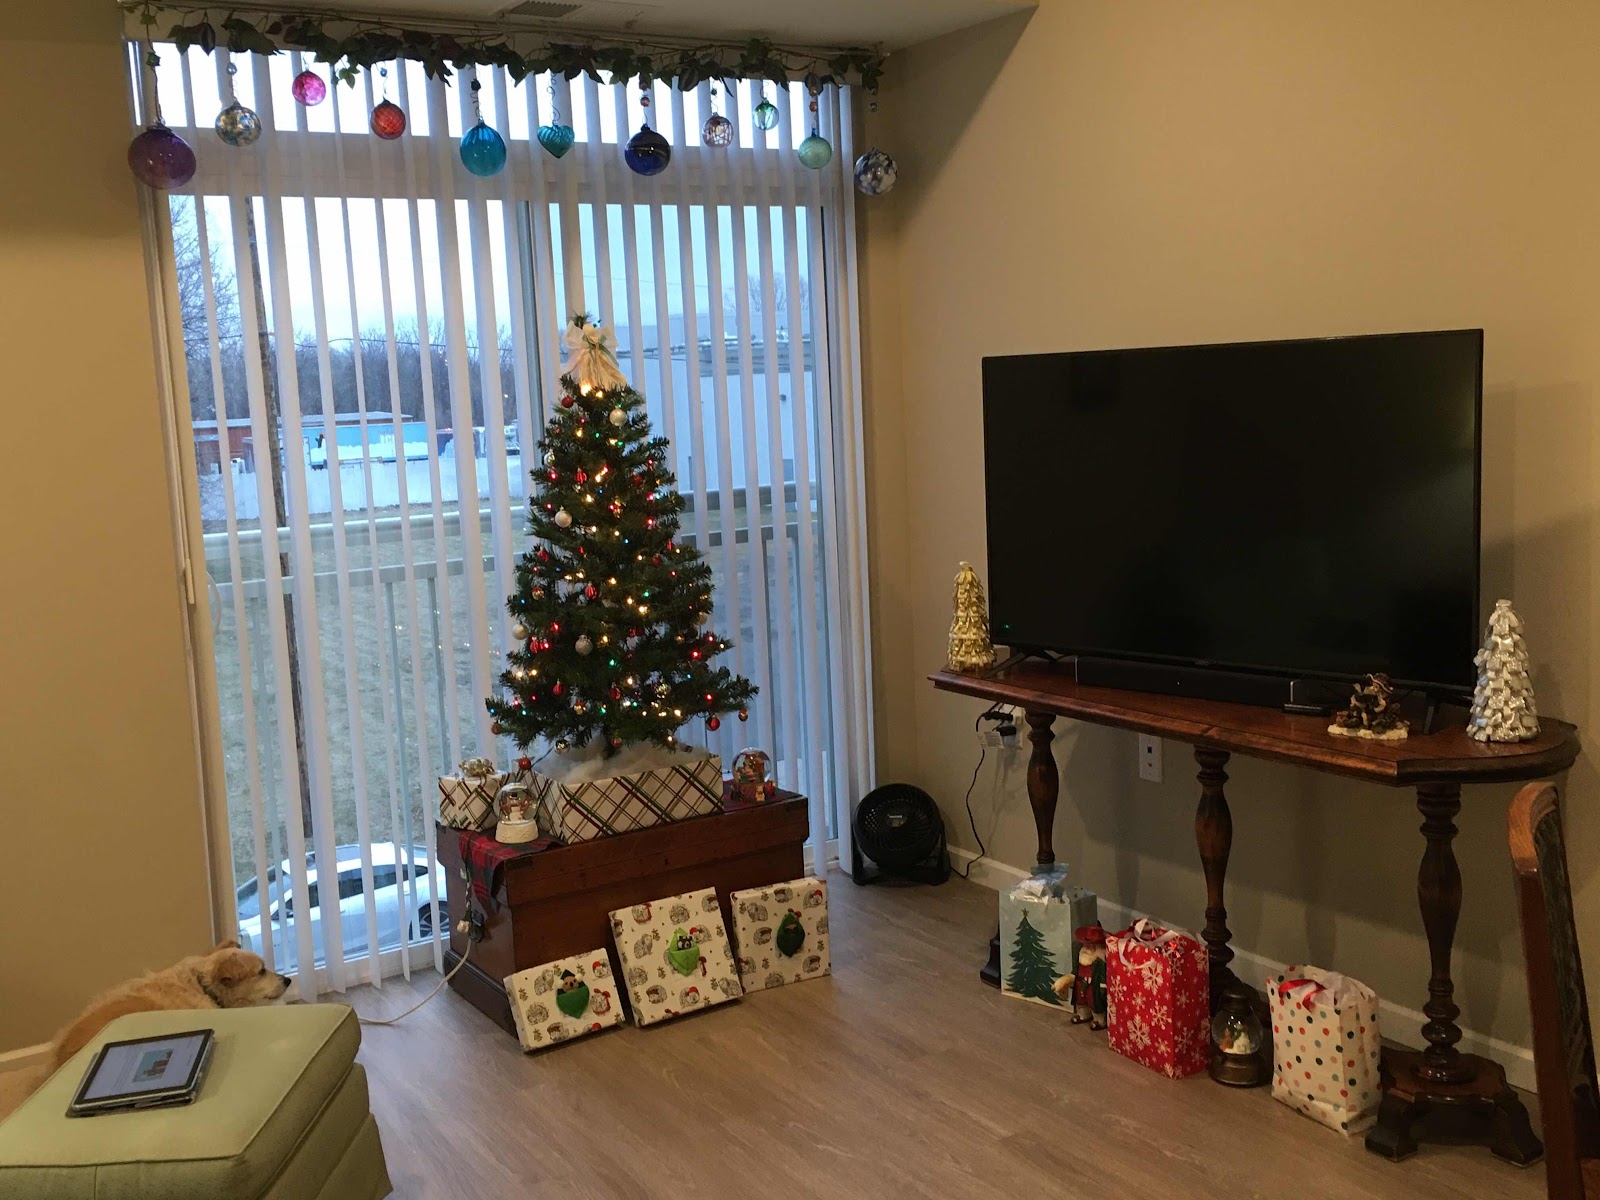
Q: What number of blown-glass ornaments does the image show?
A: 11